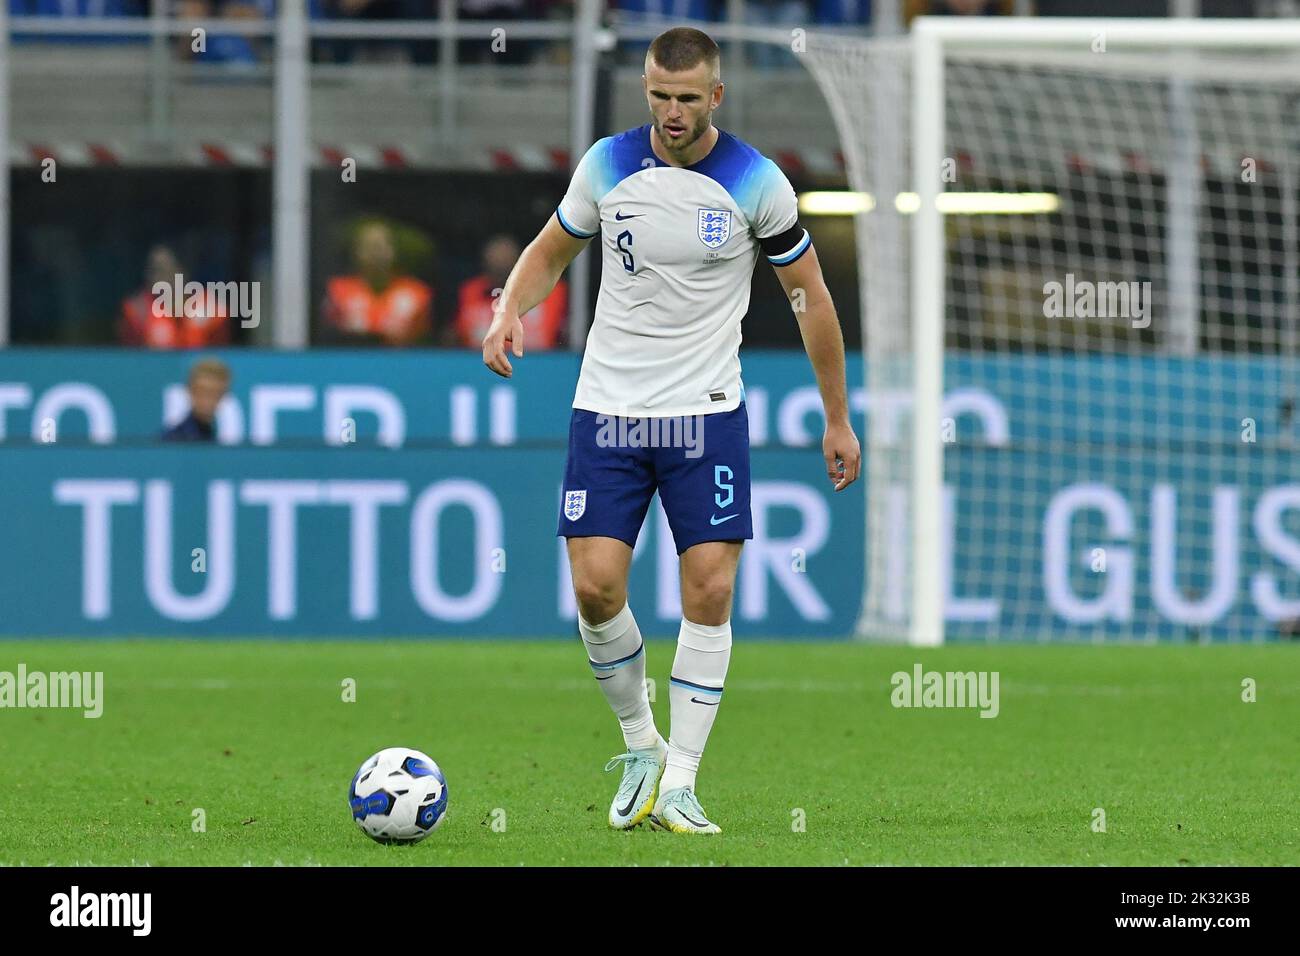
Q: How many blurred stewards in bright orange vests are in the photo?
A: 3